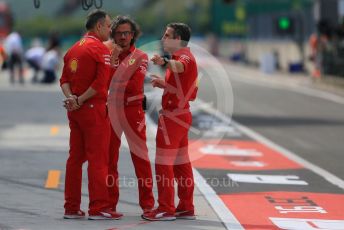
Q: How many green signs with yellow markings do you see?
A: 1